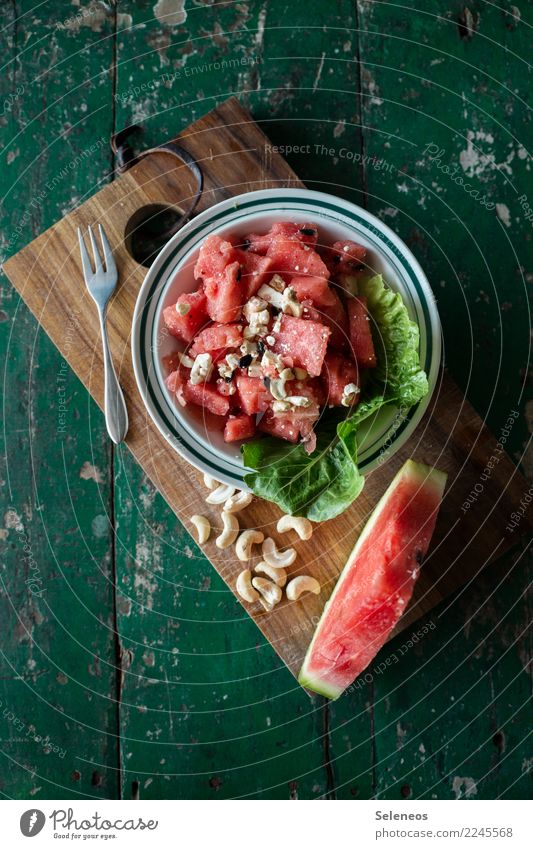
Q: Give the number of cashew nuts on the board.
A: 12